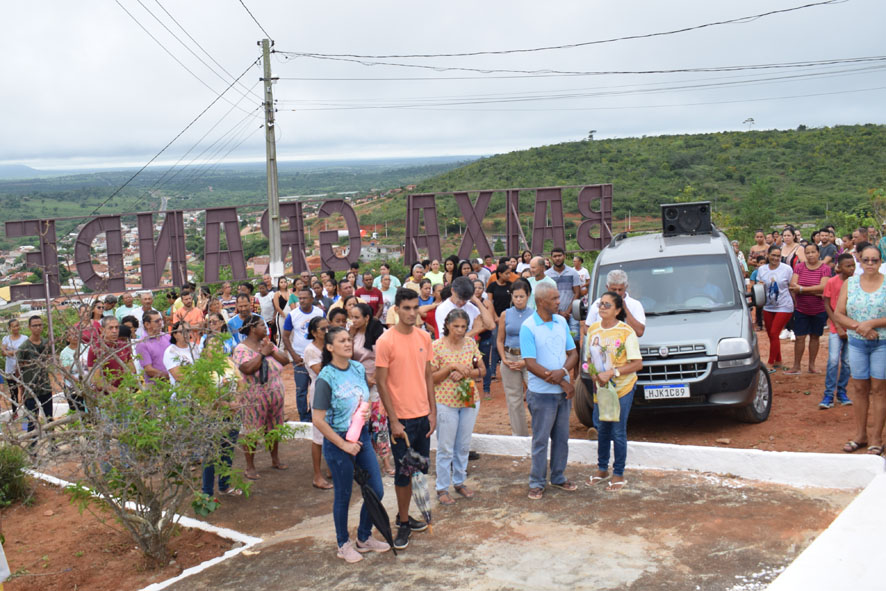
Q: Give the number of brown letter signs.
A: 11